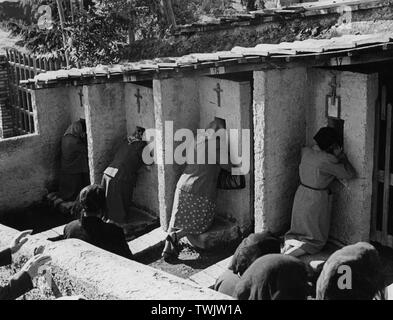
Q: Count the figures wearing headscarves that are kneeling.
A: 4